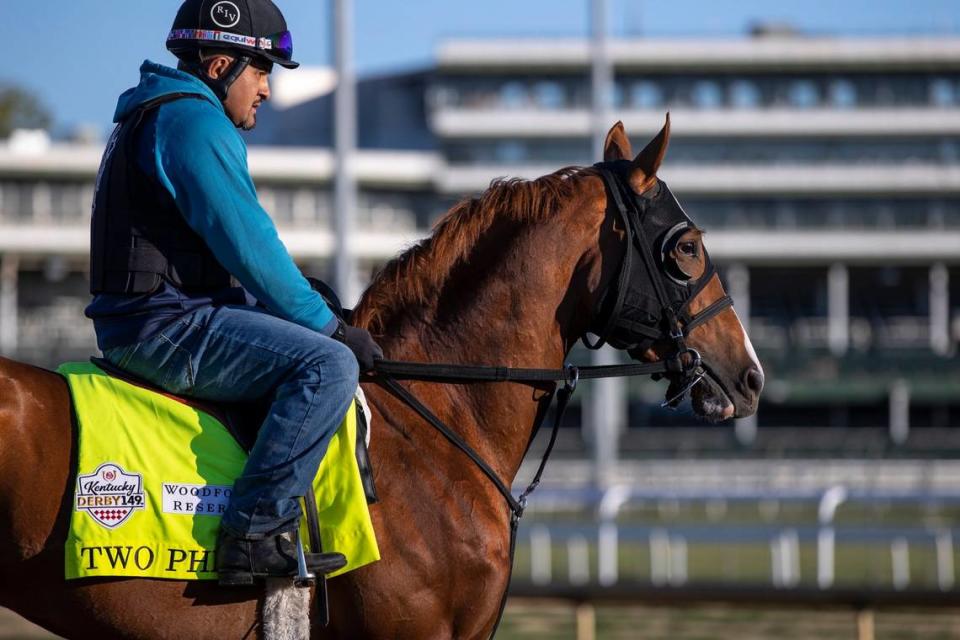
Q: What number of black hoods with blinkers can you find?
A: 1